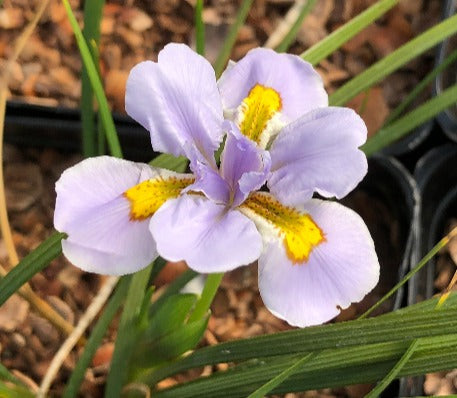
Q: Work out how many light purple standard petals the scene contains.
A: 3